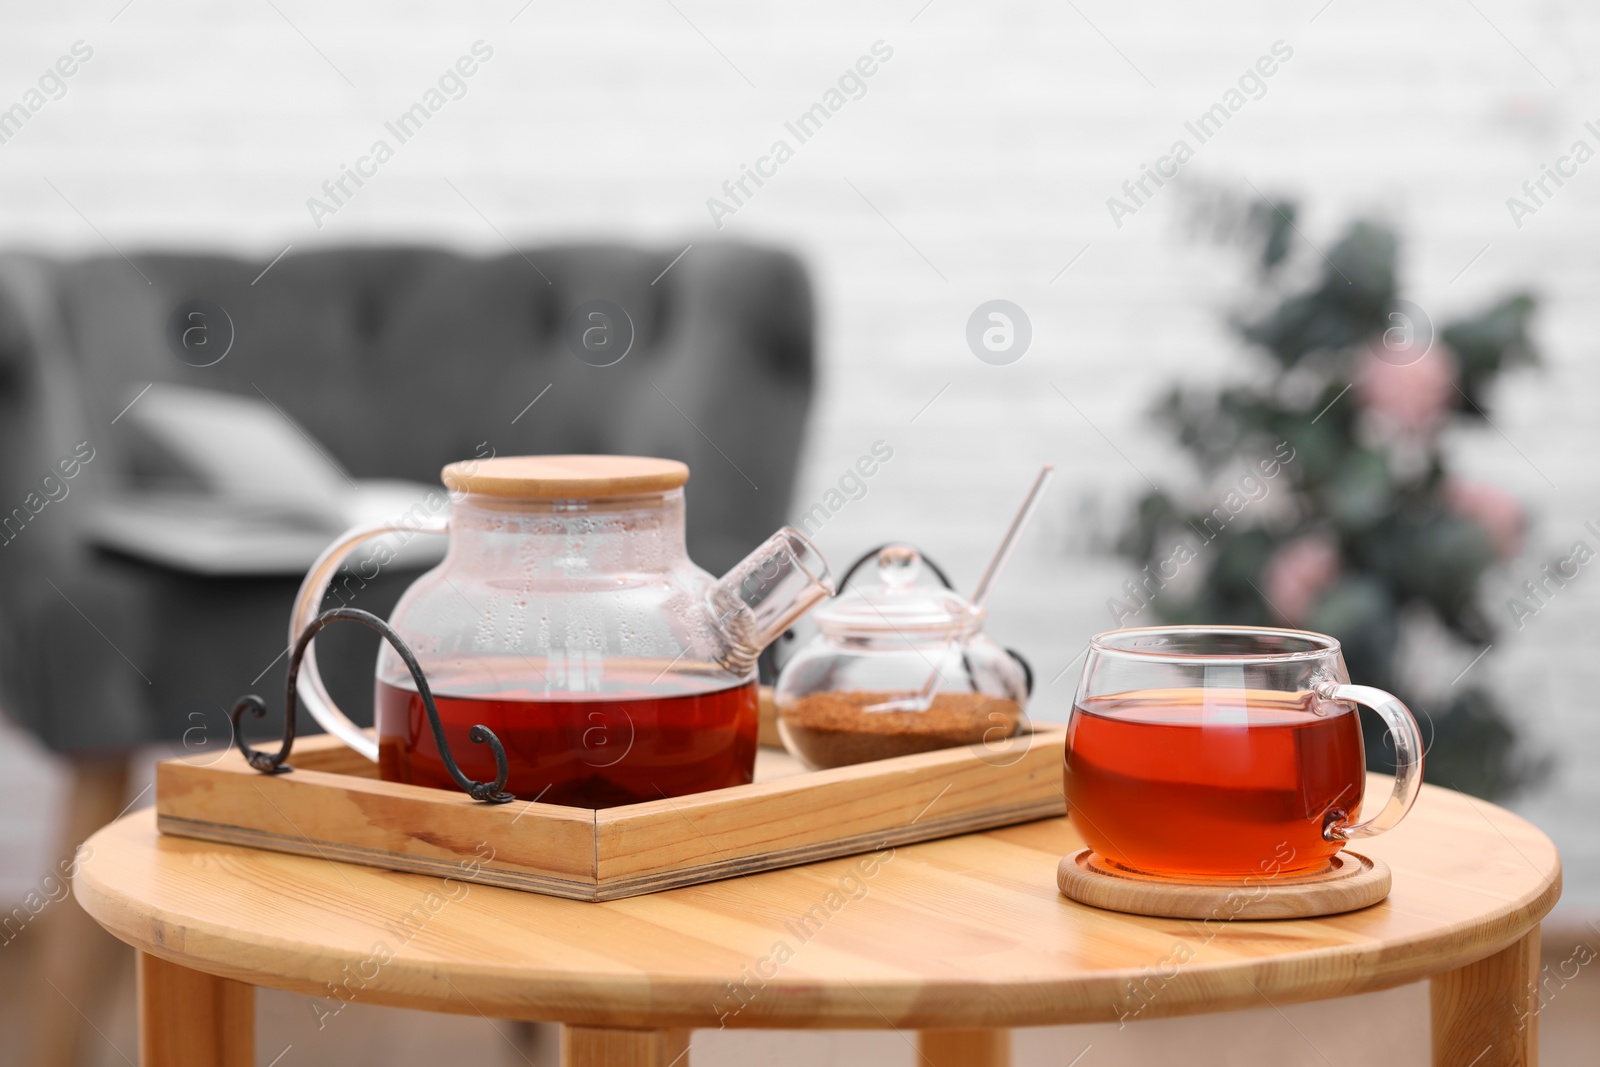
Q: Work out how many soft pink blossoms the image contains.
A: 3